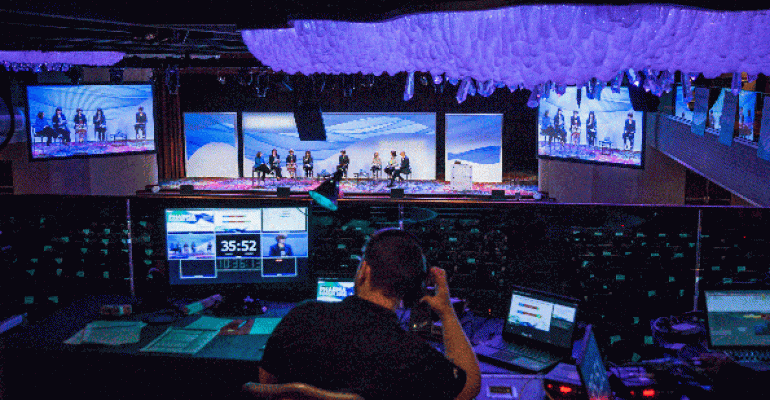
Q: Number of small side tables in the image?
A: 2